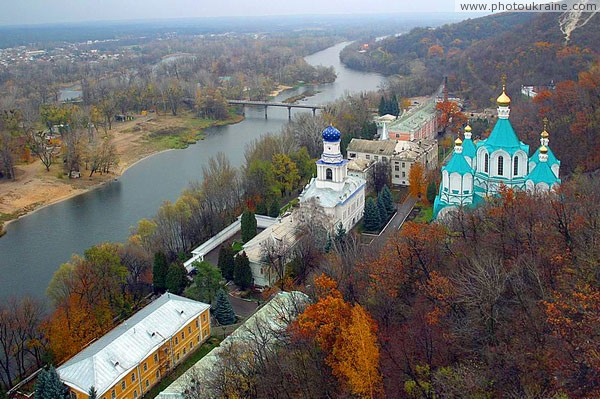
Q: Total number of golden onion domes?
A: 5